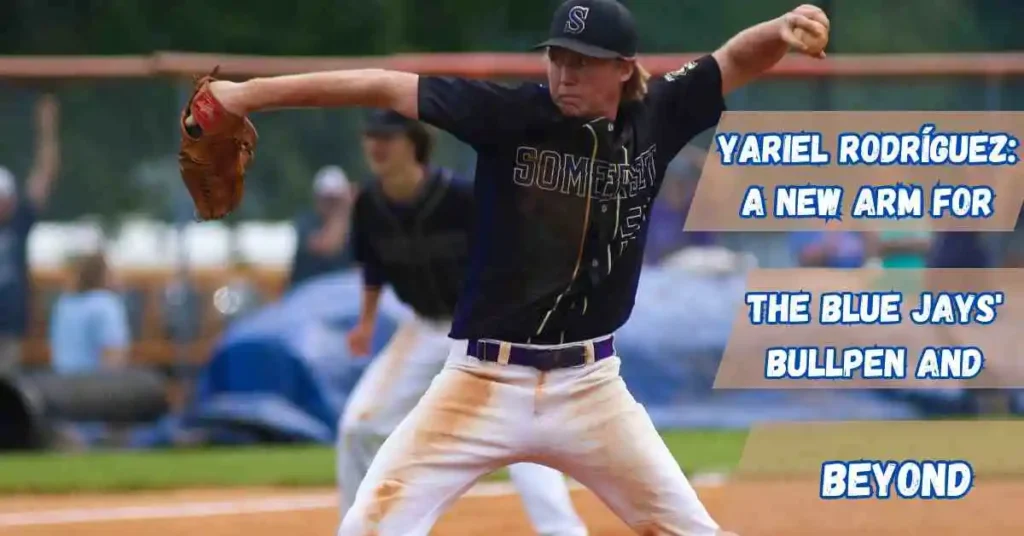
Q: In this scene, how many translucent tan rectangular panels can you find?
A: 3